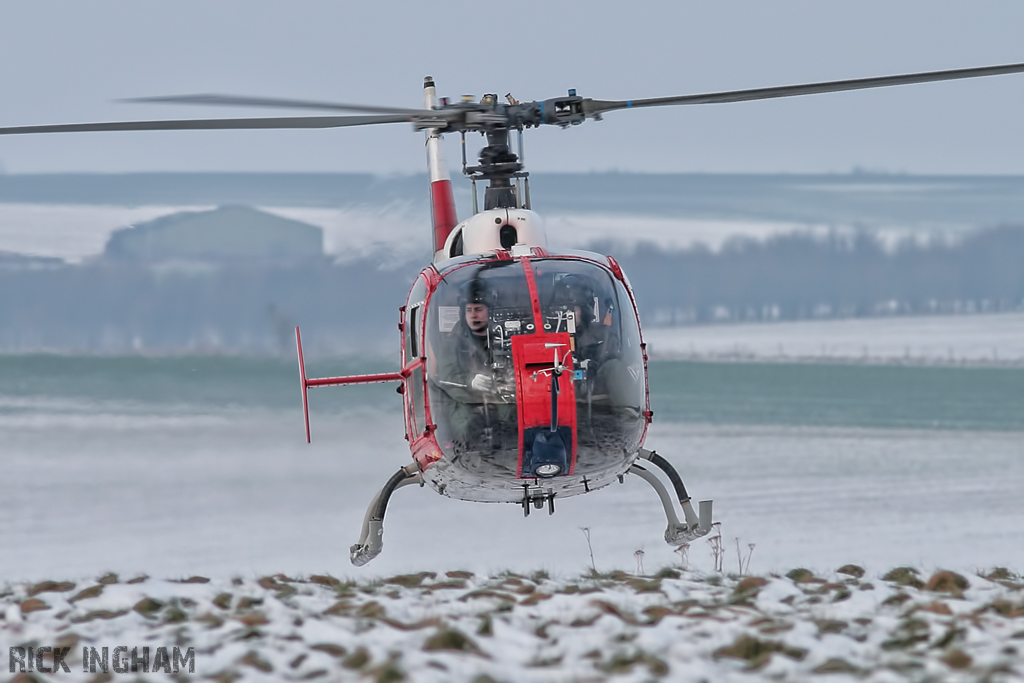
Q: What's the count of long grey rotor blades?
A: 3